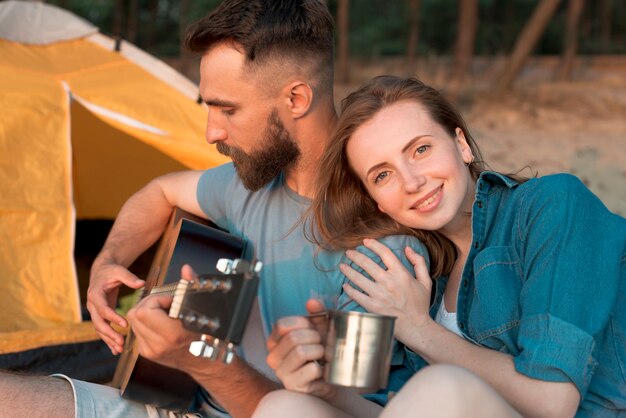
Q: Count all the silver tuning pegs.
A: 6